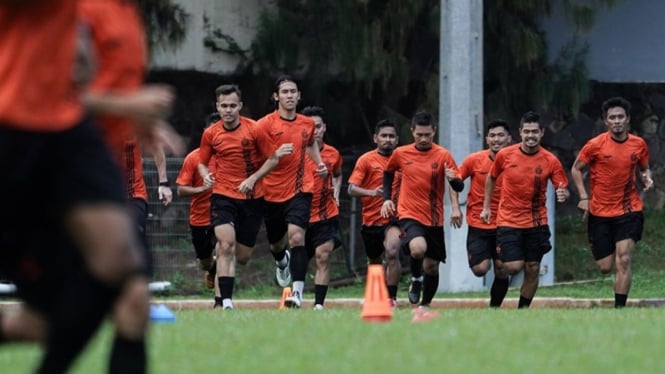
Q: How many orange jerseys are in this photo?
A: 12